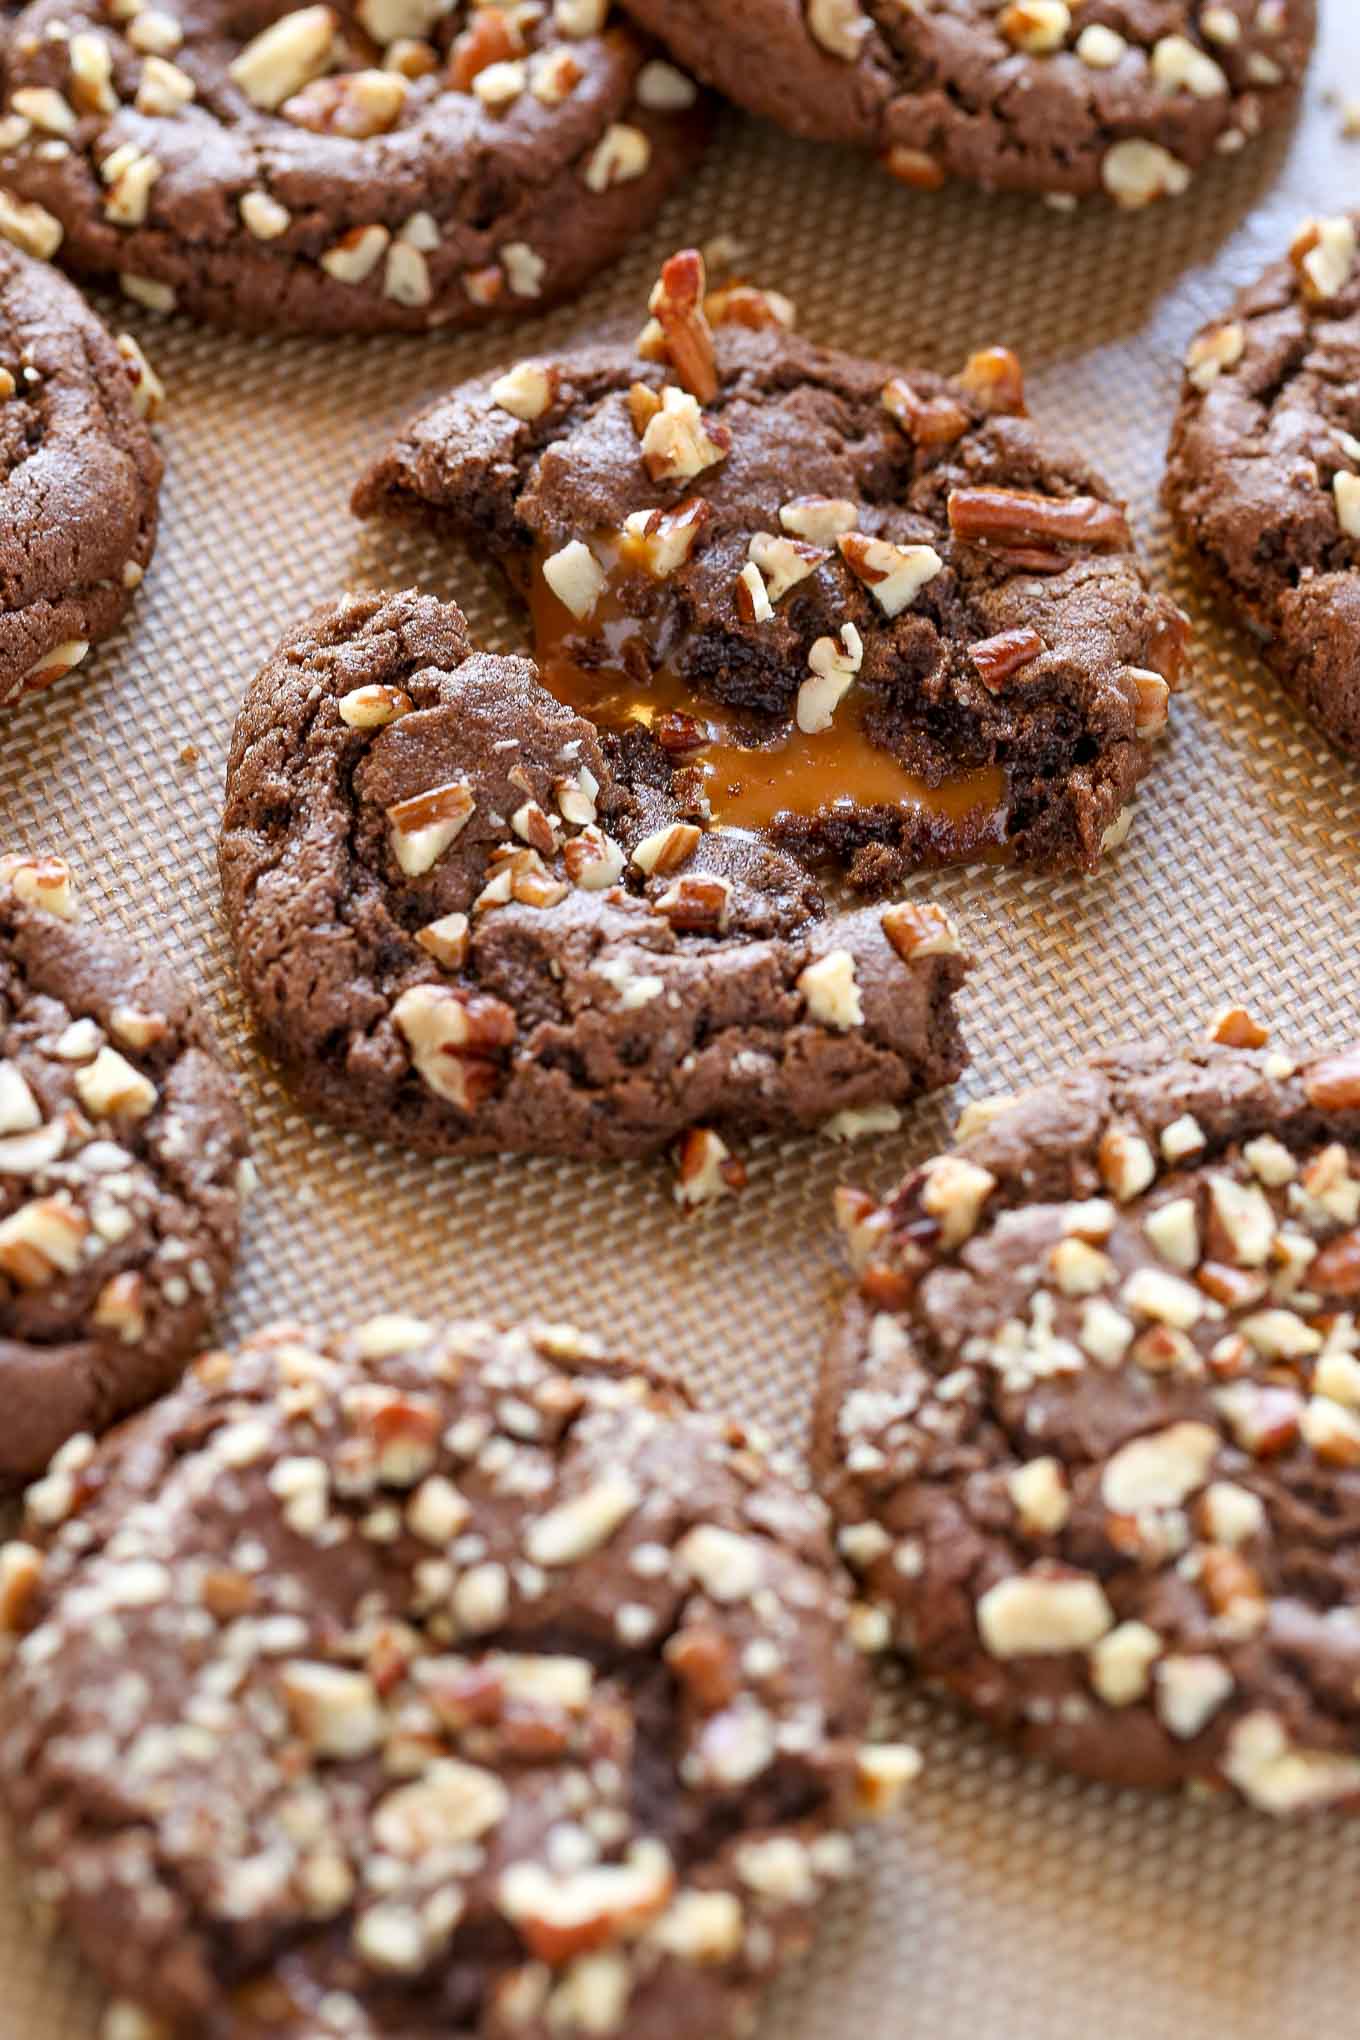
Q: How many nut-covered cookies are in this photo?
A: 8